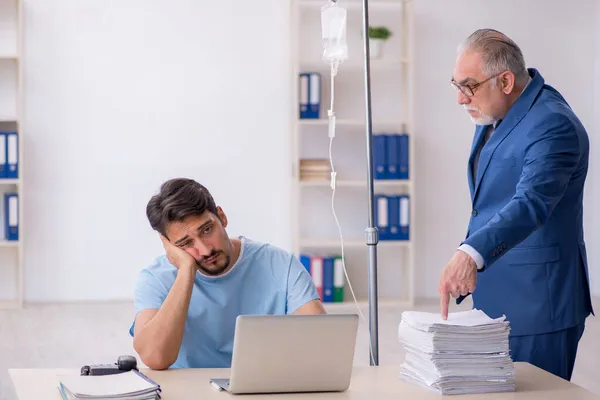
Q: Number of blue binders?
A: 13